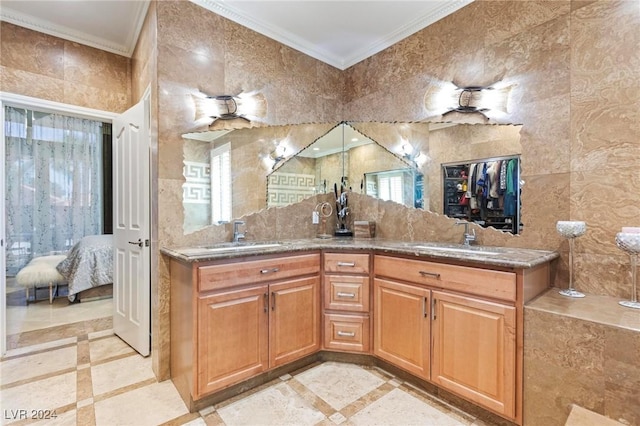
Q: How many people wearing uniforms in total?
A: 0